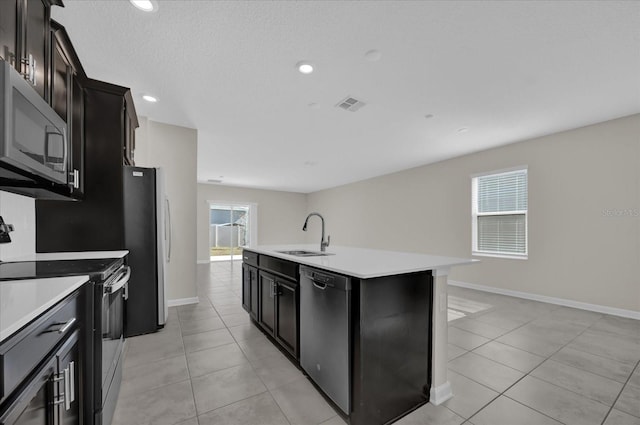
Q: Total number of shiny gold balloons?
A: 0